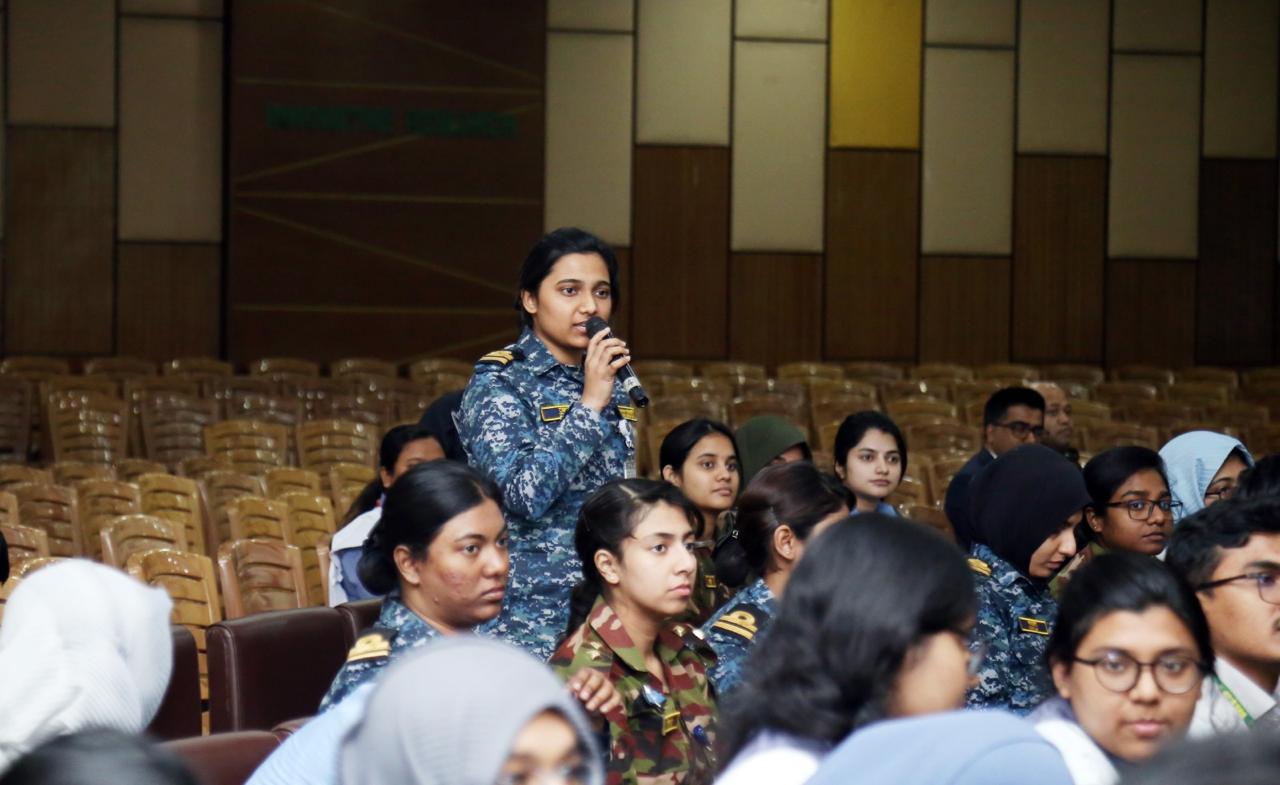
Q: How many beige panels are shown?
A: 14